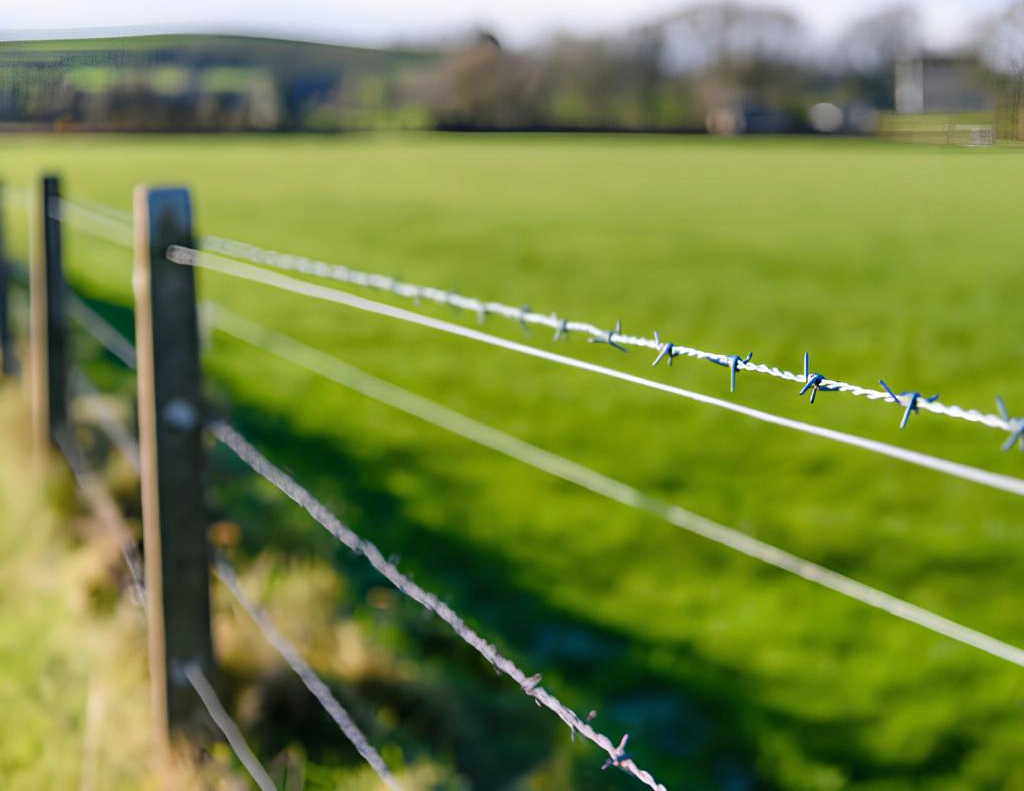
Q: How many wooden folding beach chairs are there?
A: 0